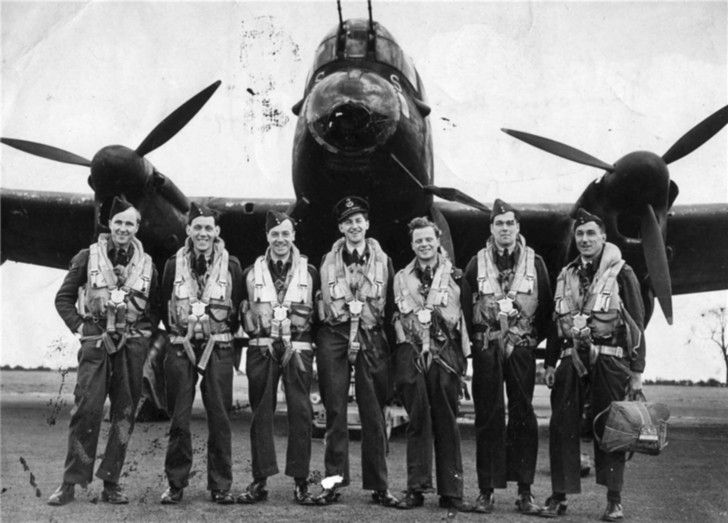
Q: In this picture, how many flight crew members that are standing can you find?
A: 7